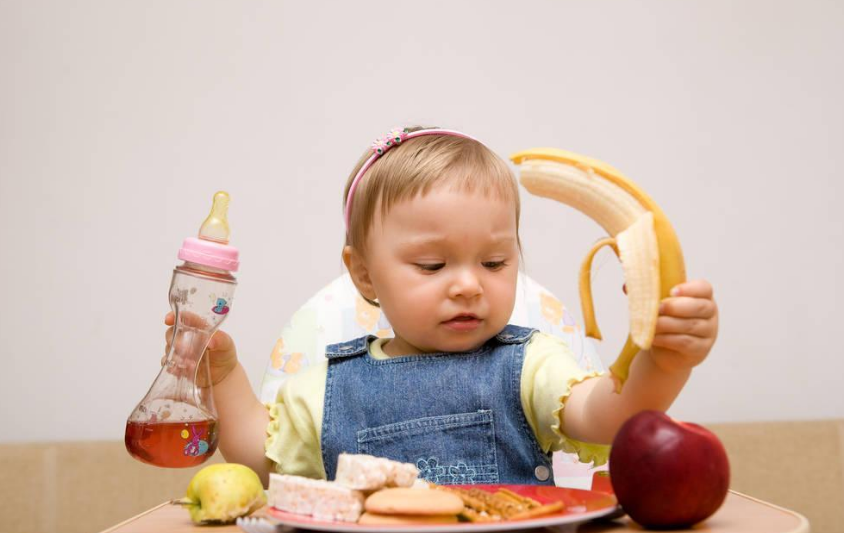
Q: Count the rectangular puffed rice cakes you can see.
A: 2